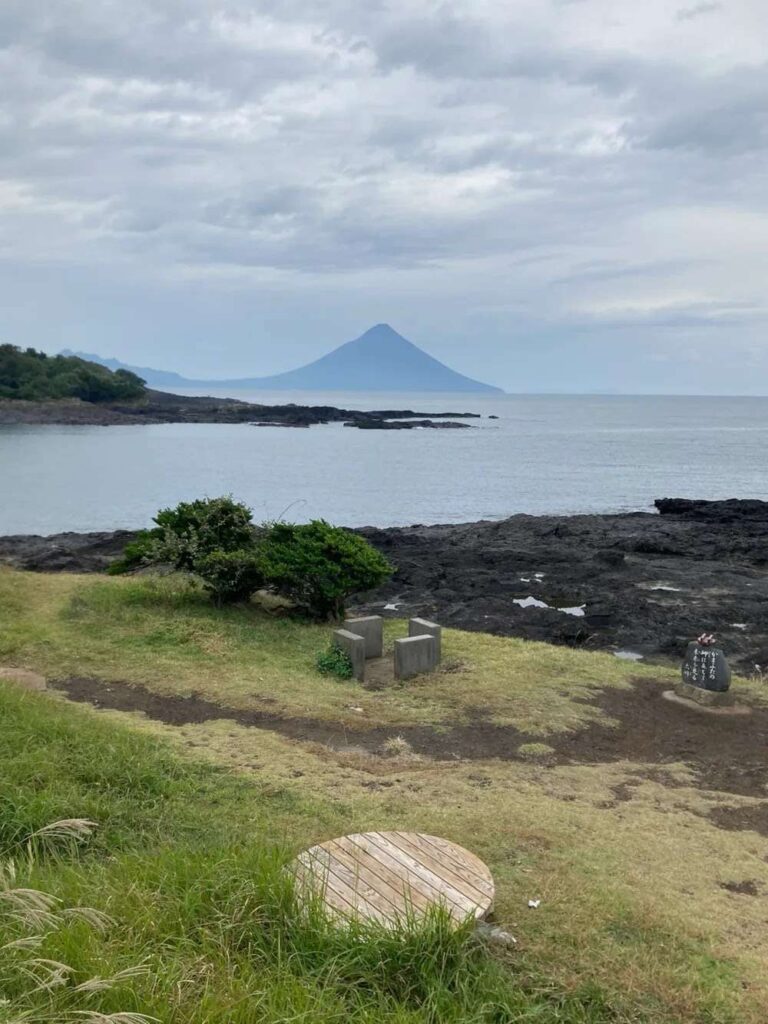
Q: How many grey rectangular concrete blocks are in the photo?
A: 4